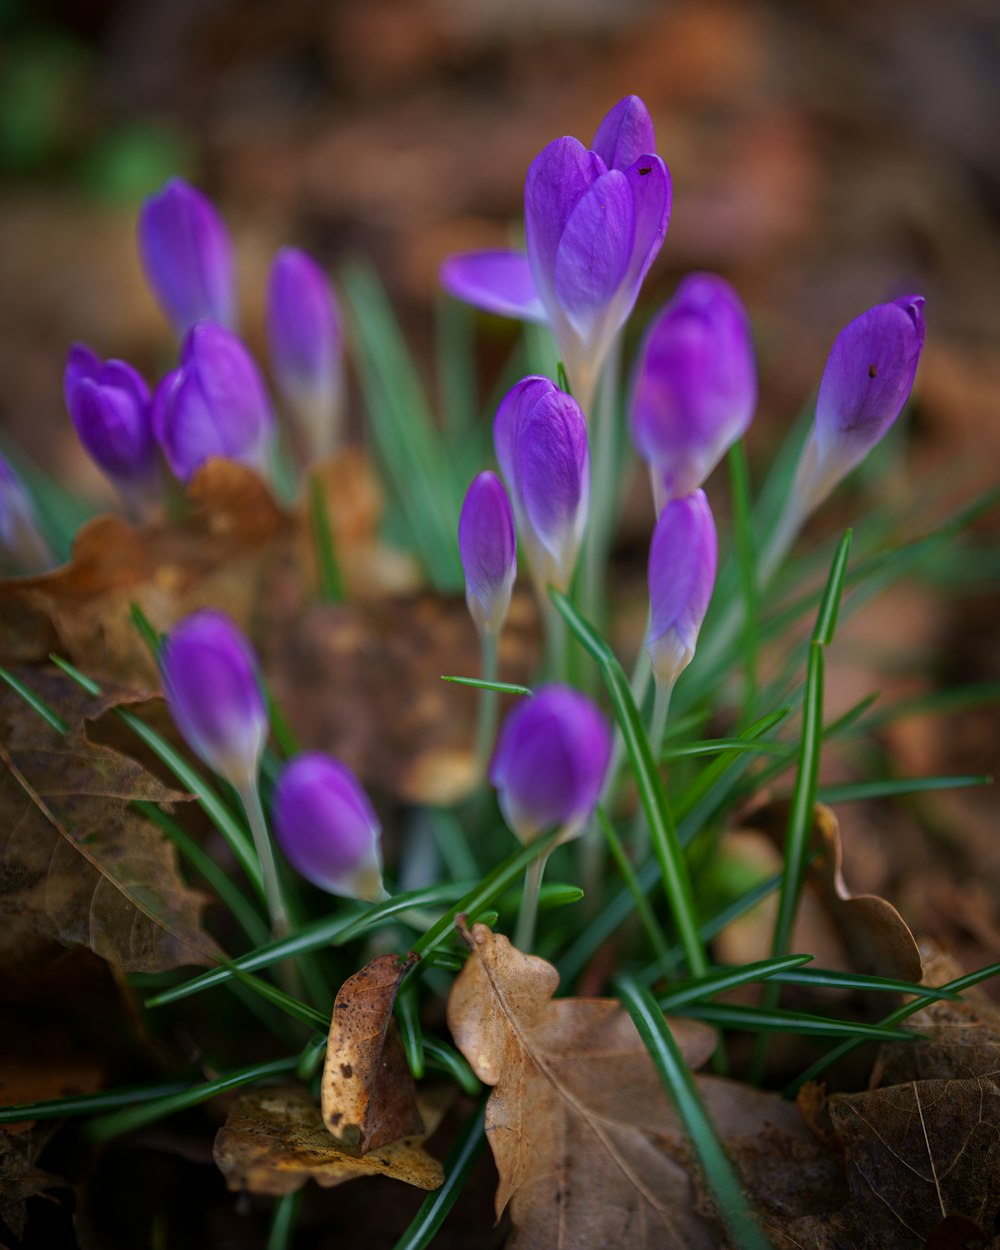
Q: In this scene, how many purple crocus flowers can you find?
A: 14